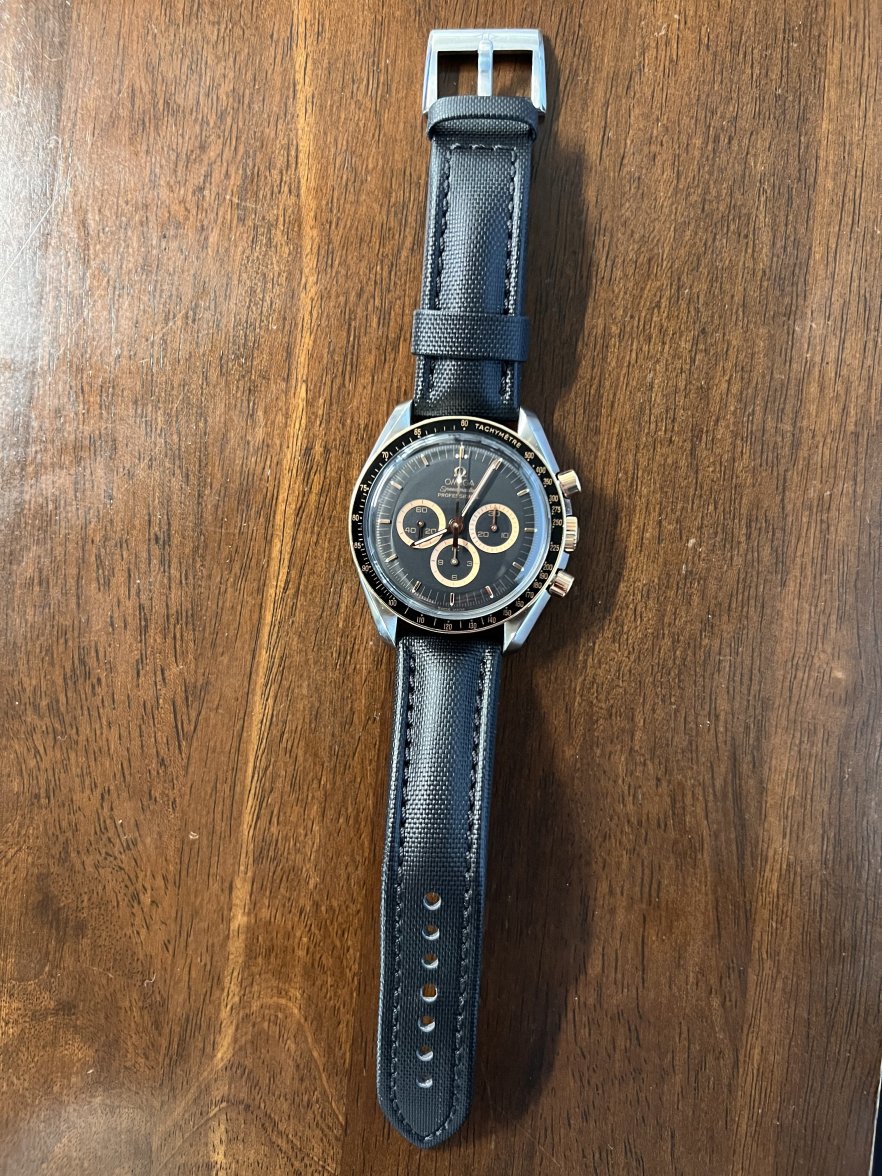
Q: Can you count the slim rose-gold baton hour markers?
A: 12